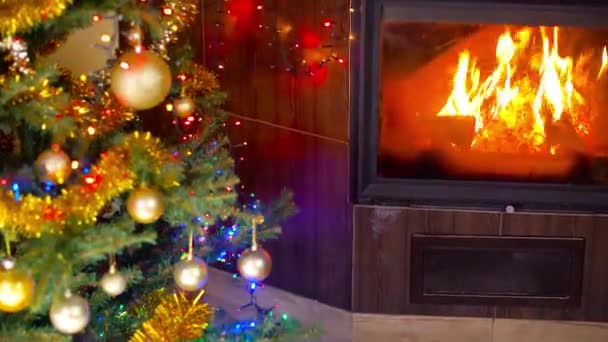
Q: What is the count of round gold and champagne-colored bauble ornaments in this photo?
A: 9